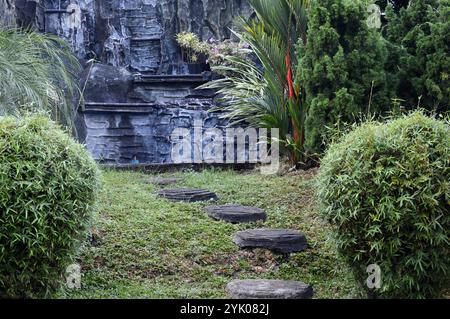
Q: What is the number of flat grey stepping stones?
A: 5